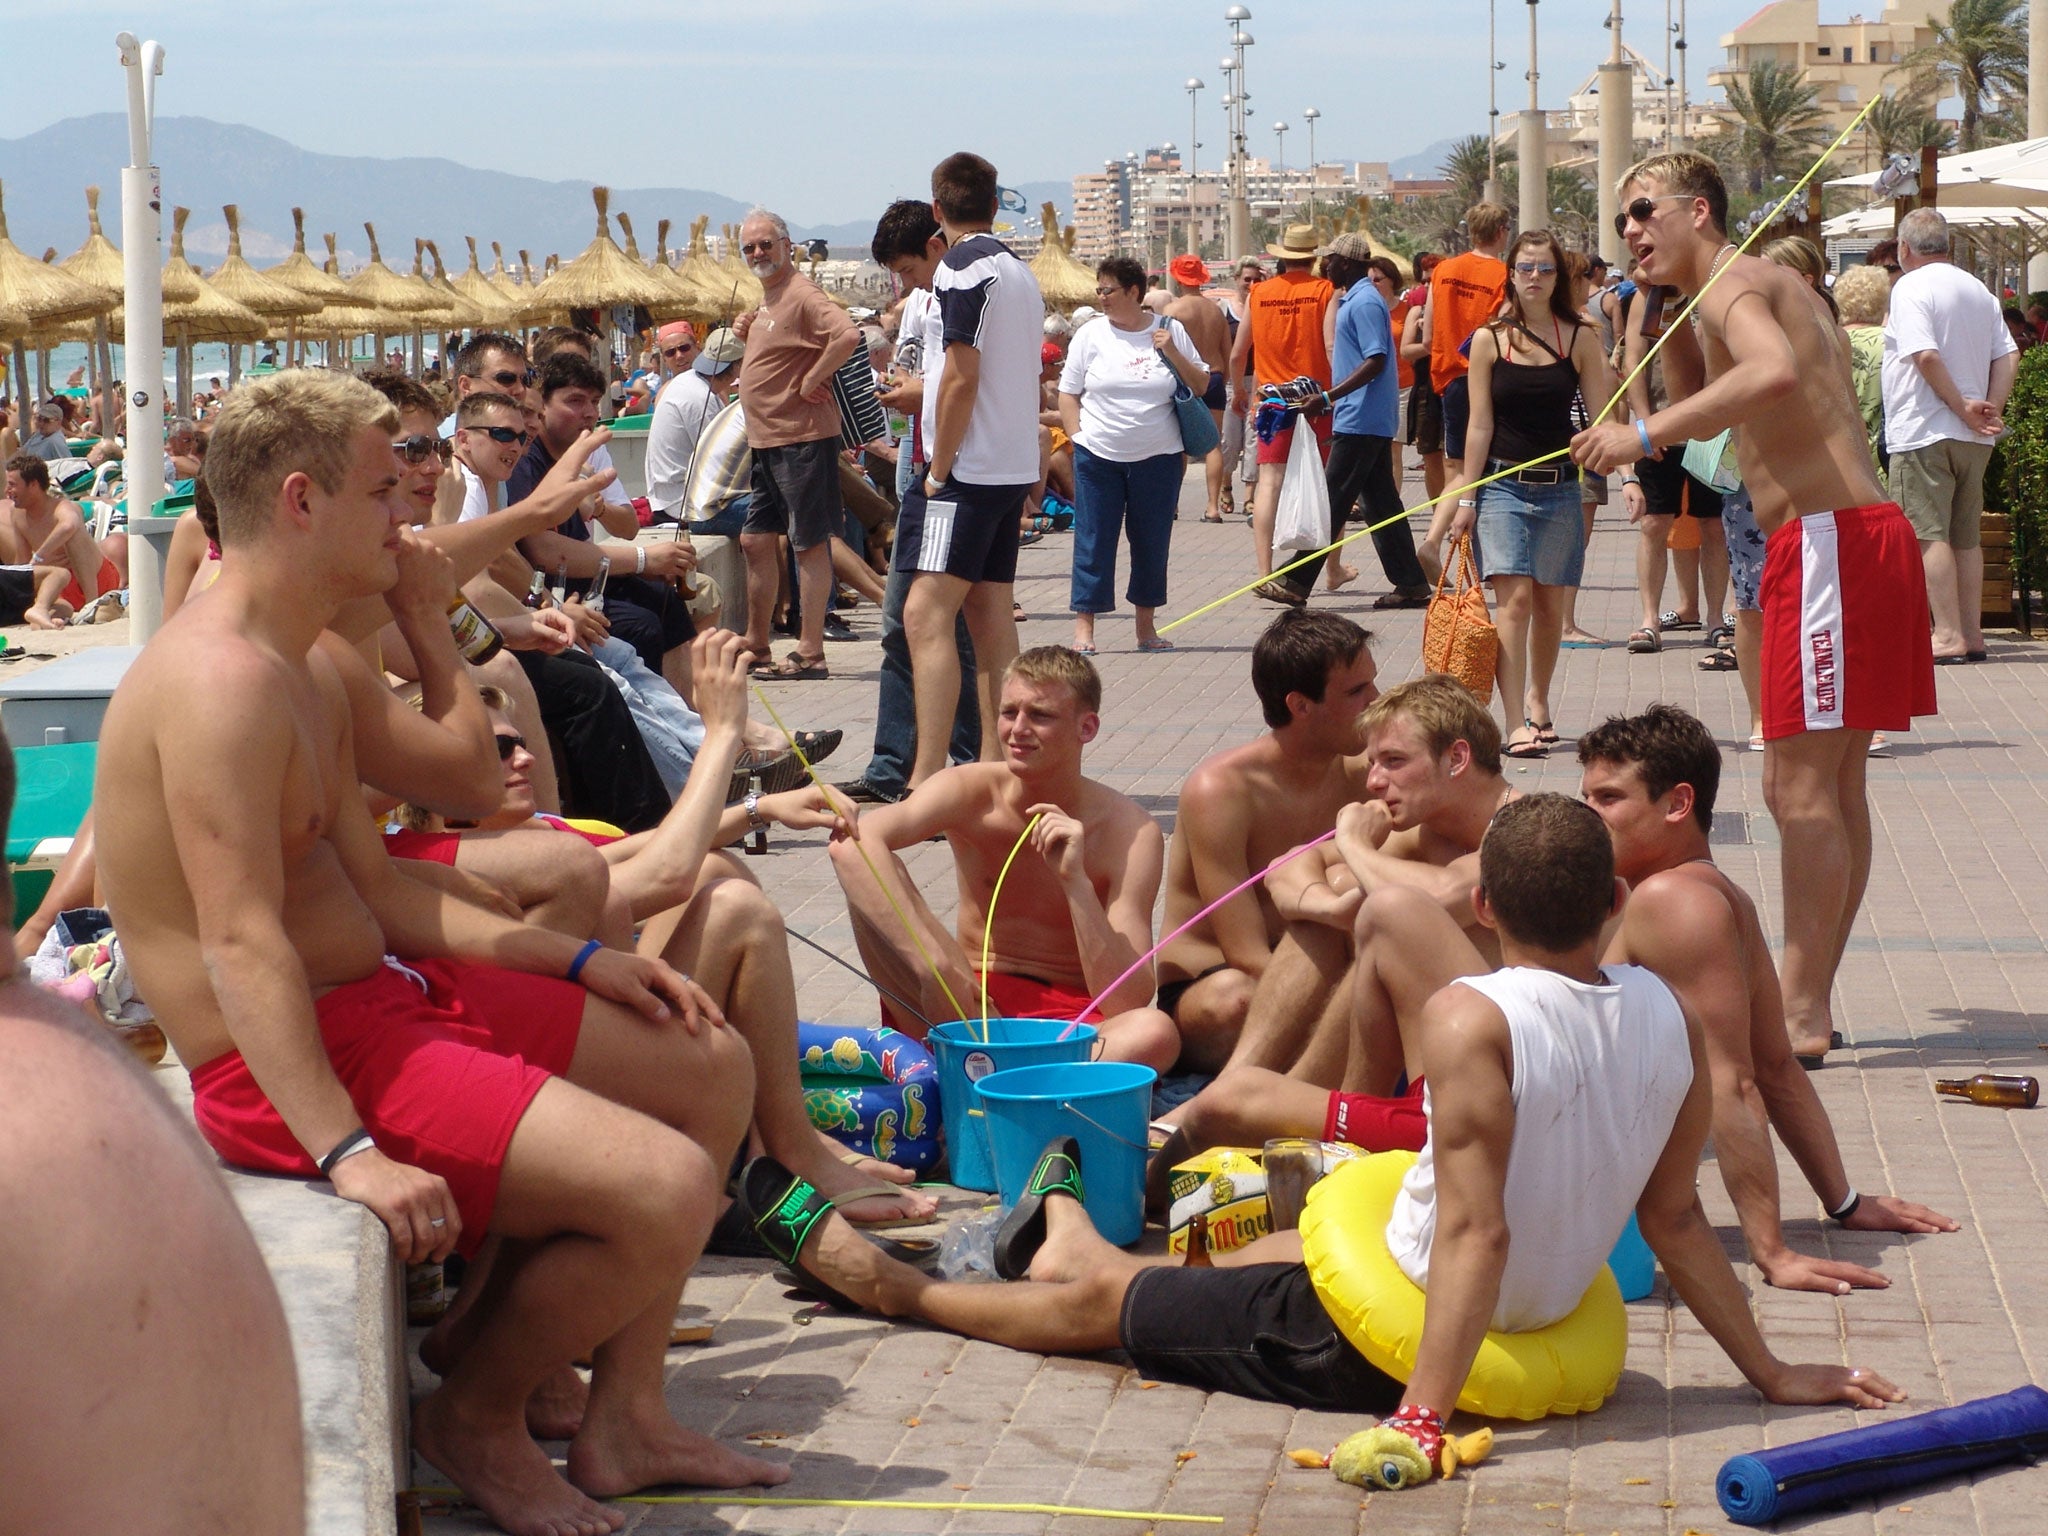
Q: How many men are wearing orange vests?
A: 2